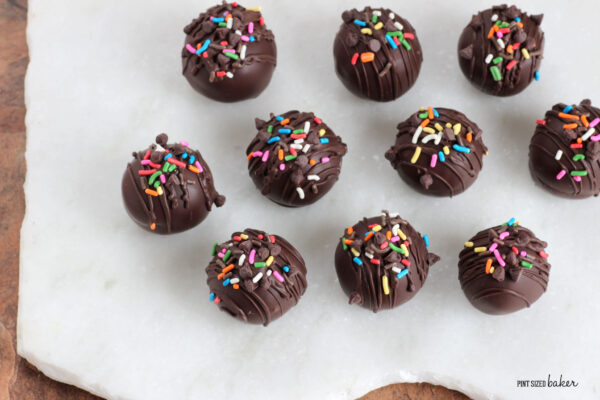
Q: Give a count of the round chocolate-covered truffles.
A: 10